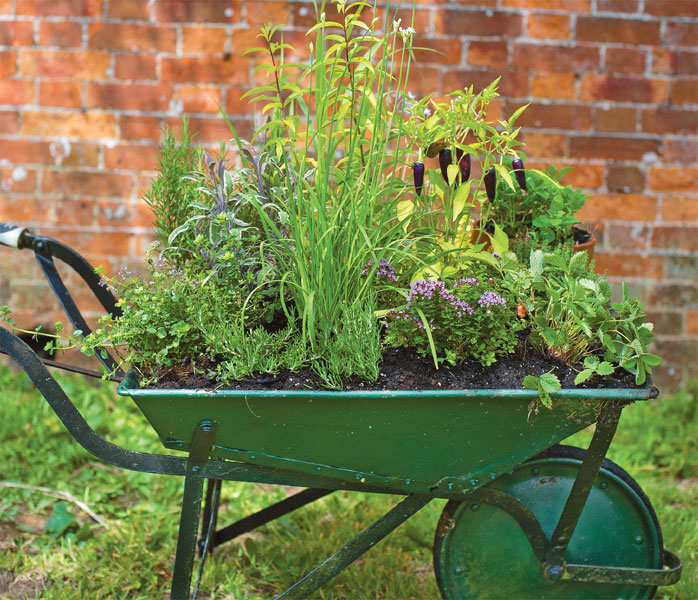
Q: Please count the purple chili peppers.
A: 5